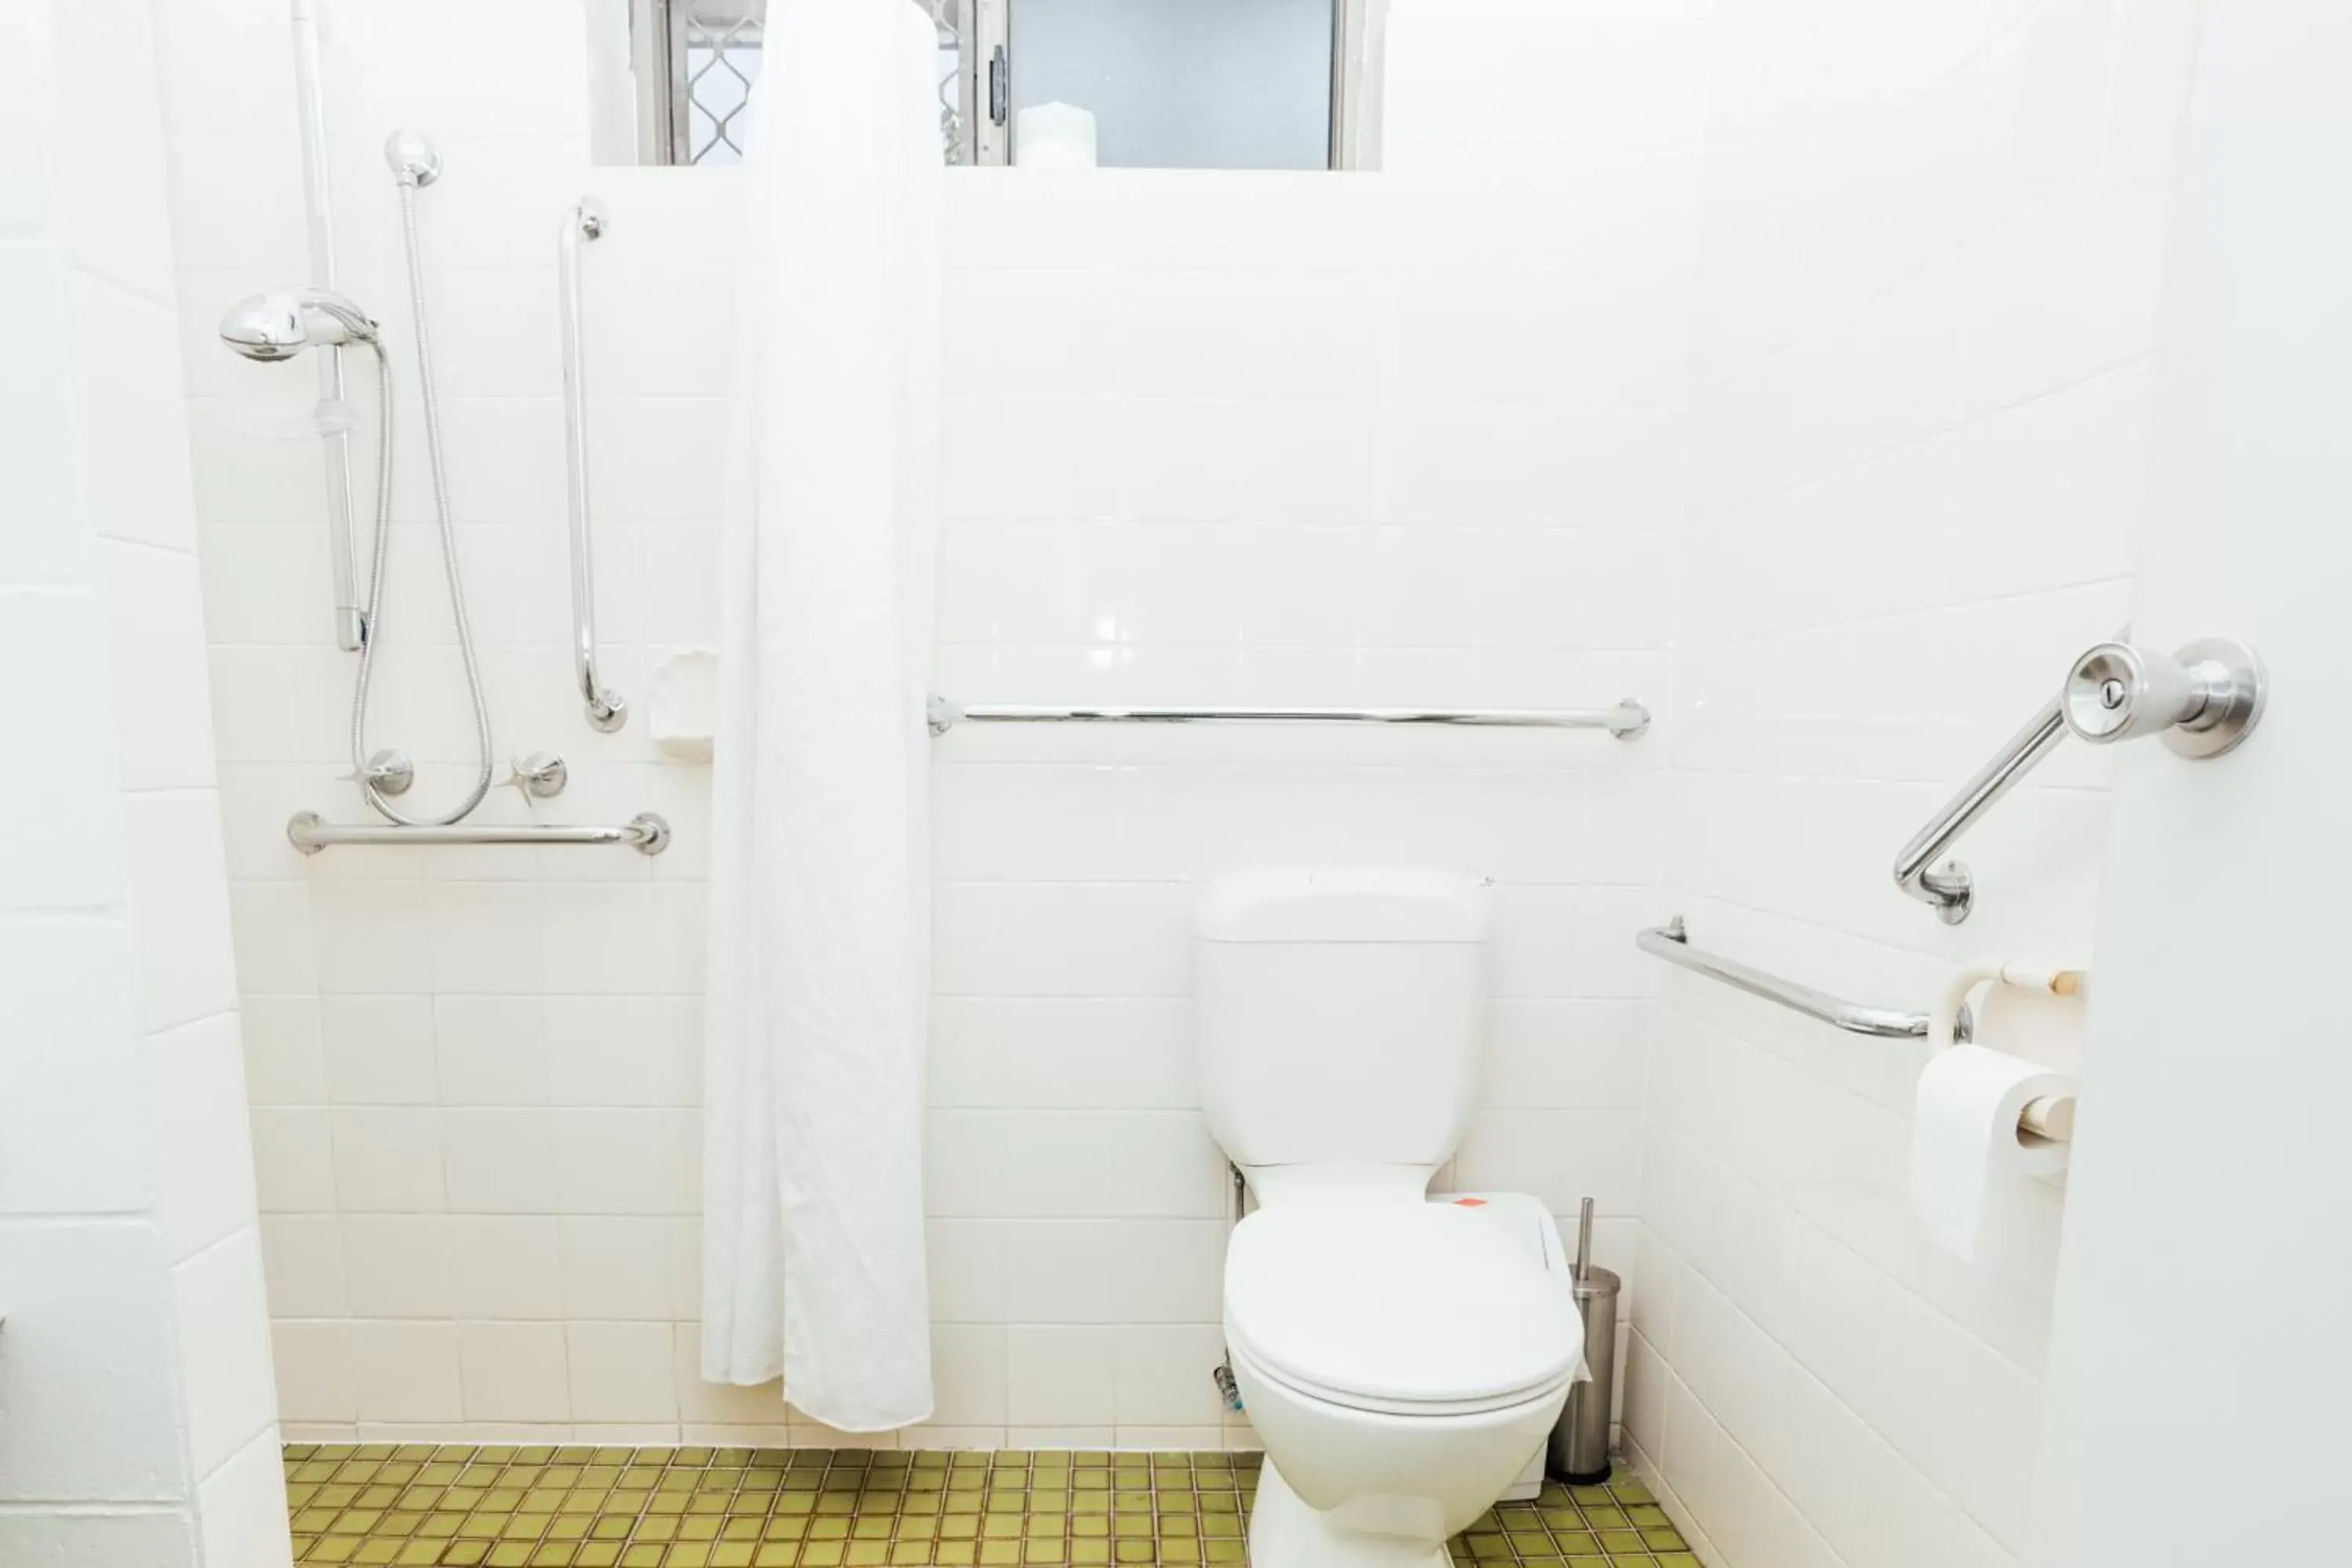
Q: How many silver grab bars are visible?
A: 5